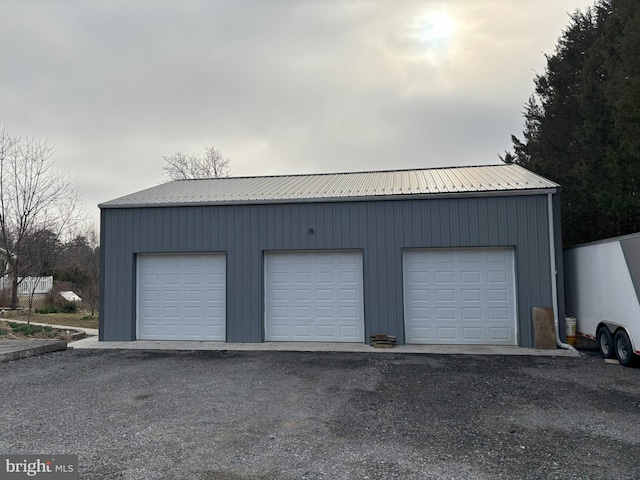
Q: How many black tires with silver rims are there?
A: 2